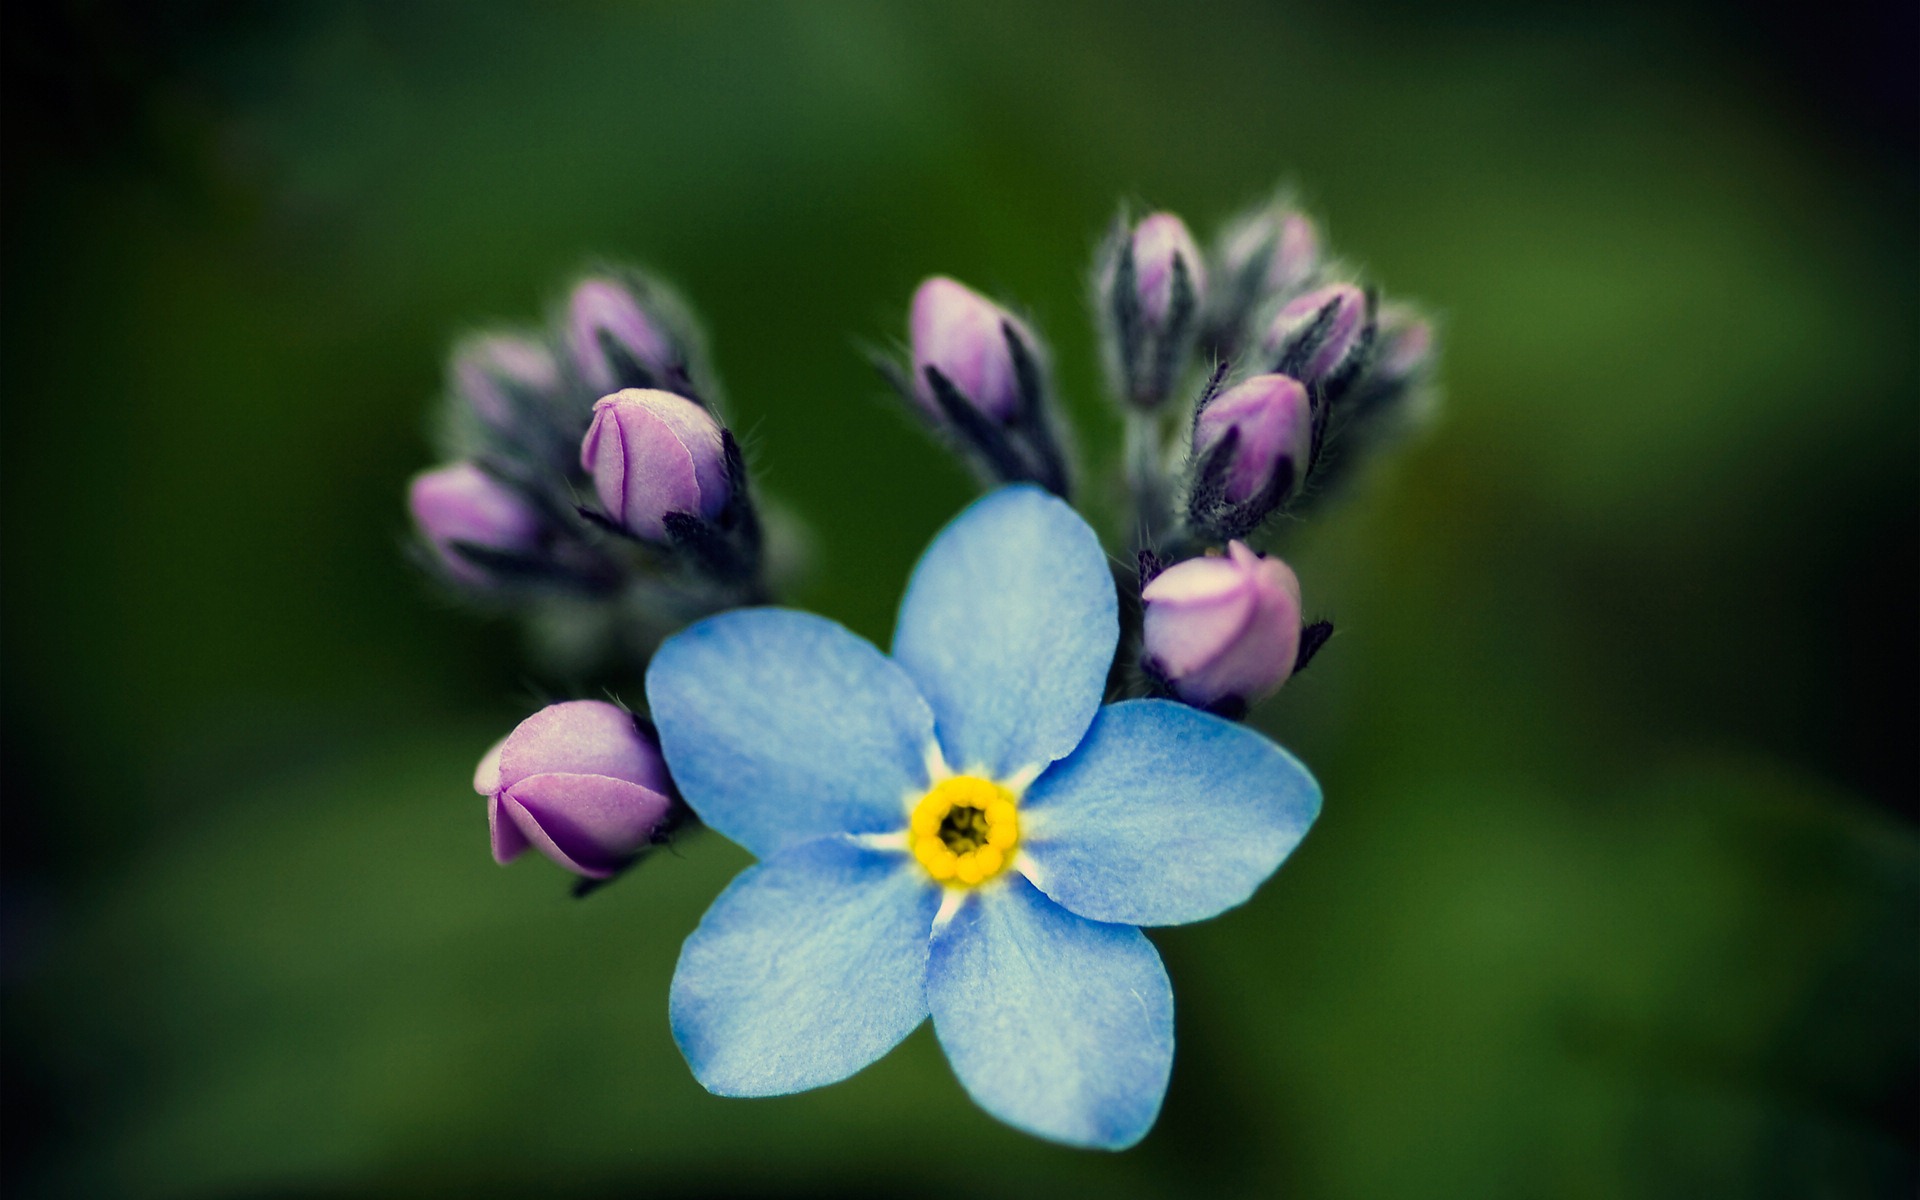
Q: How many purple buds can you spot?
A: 12